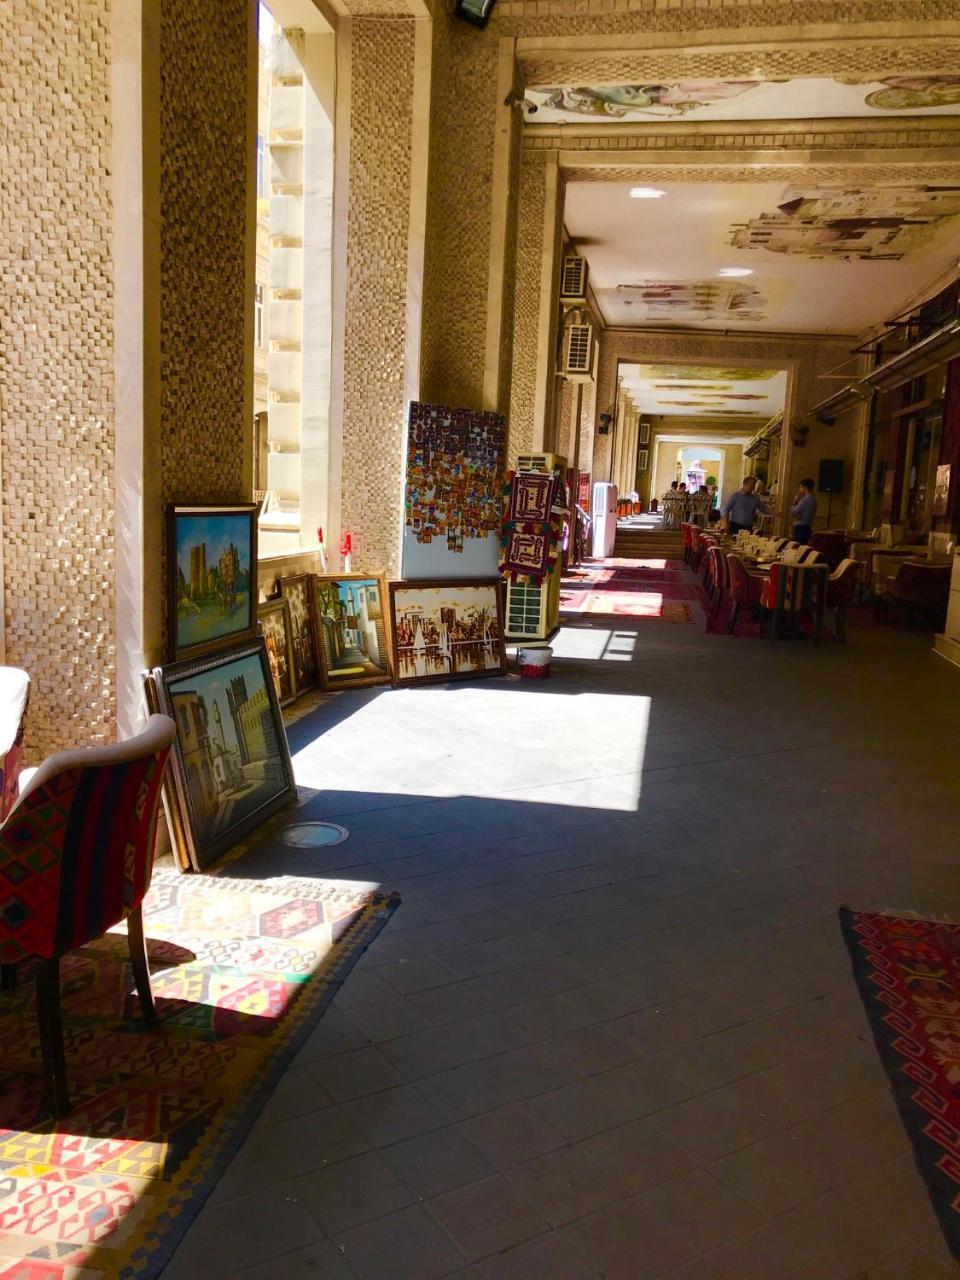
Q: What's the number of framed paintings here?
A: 6